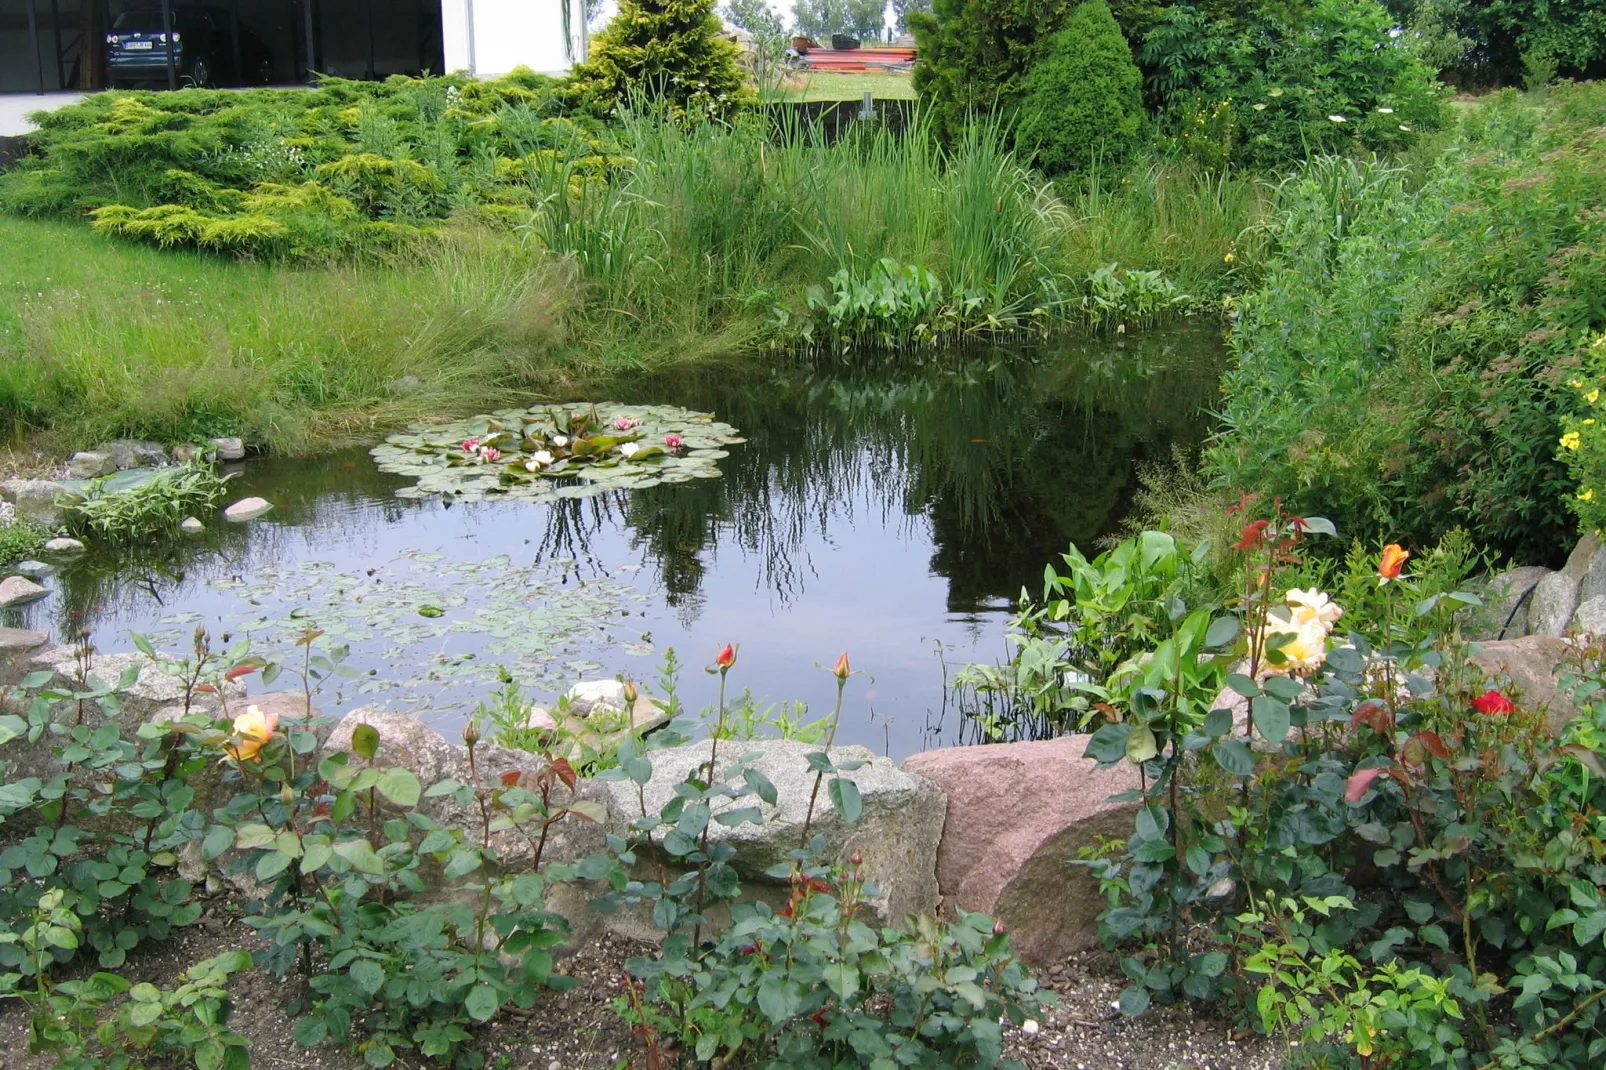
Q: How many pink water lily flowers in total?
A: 4